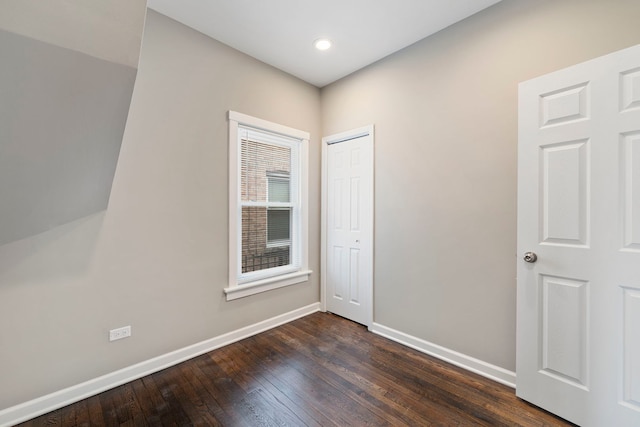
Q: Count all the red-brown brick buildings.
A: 1